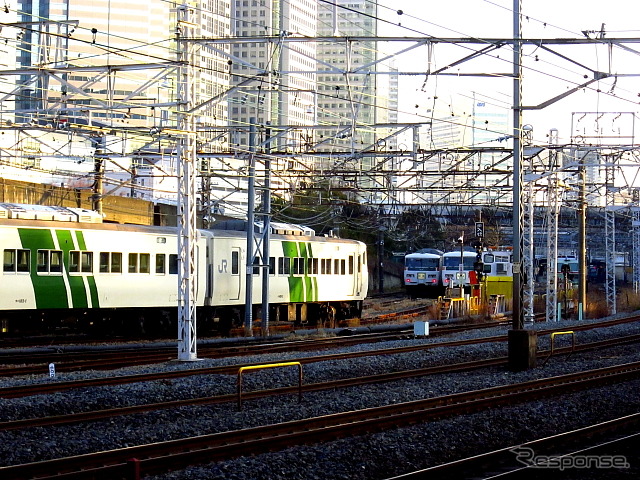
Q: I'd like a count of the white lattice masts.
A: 5